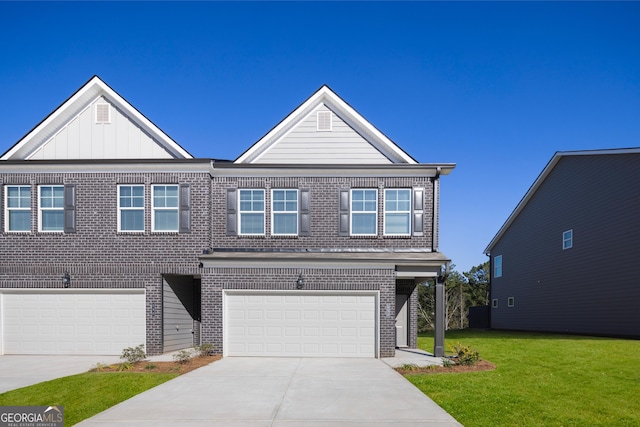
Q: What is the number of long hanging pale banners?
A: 0